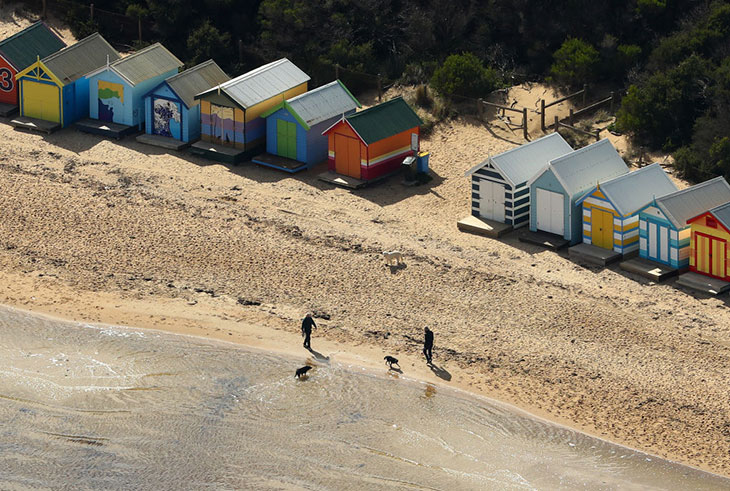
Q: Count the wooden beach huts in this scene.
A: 12